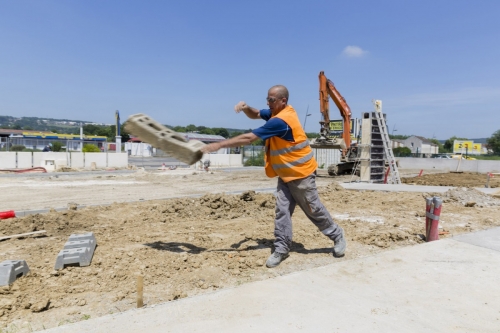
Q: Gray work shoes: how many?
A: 2